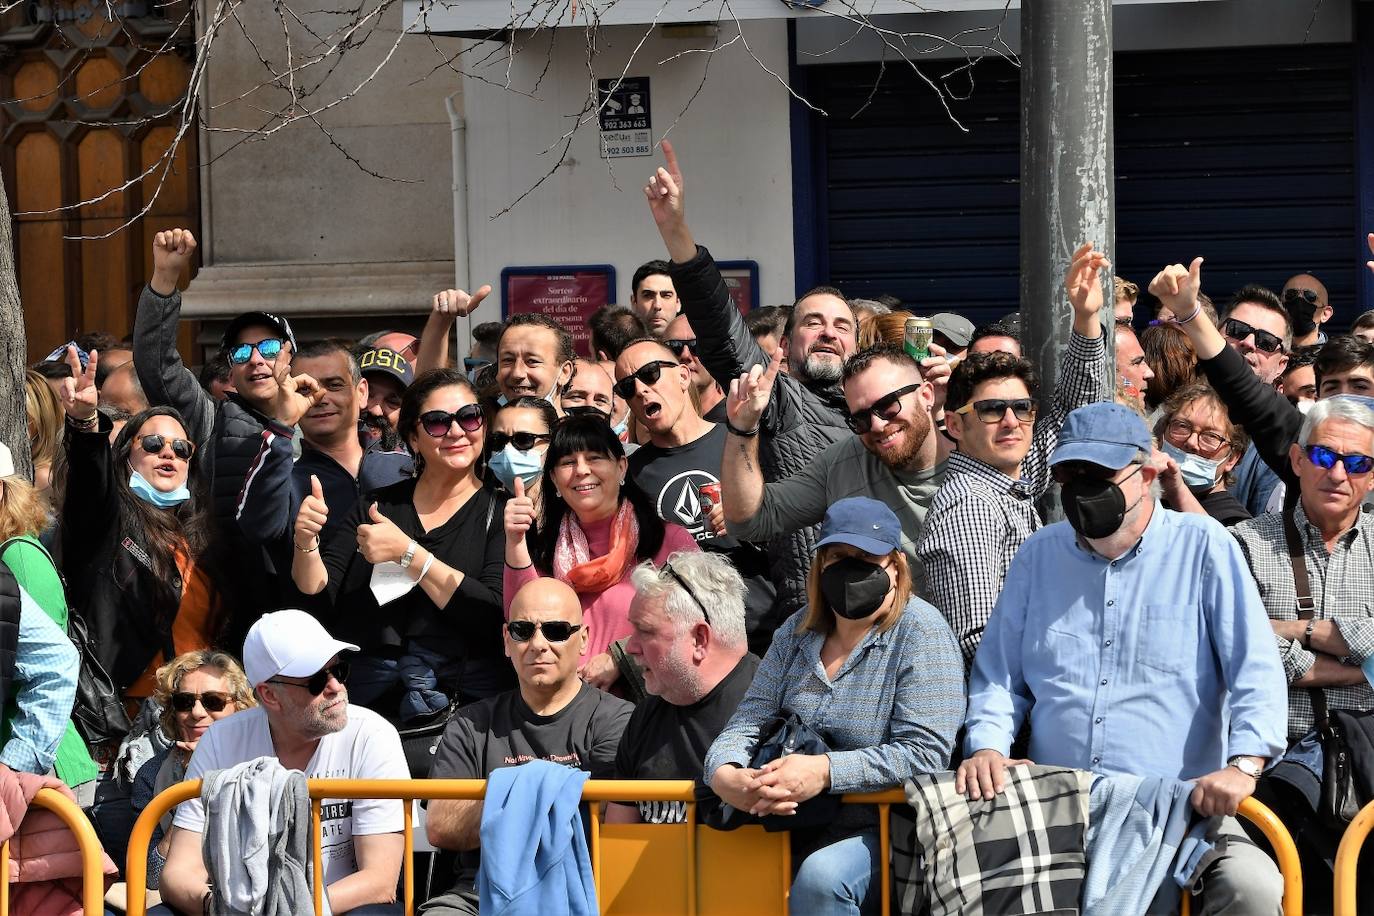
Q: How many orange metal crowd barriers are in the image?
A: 3